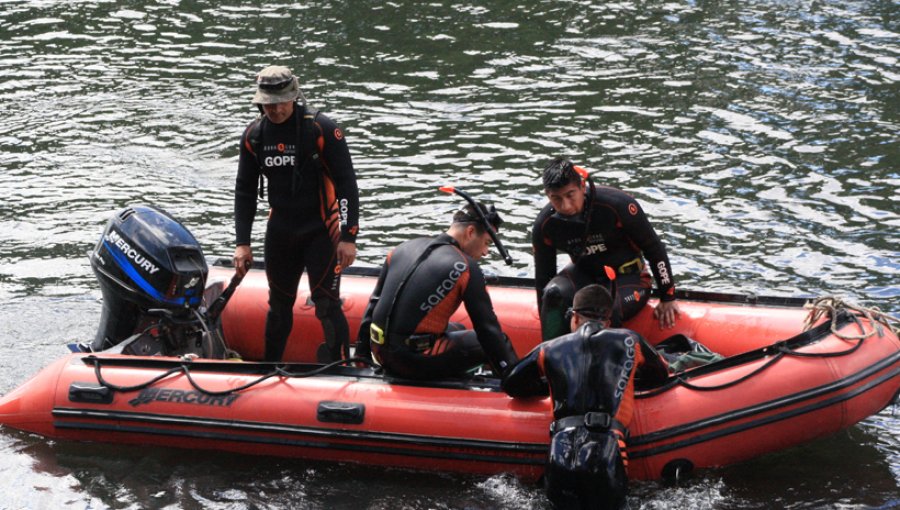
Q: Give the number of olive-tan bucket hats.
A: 1